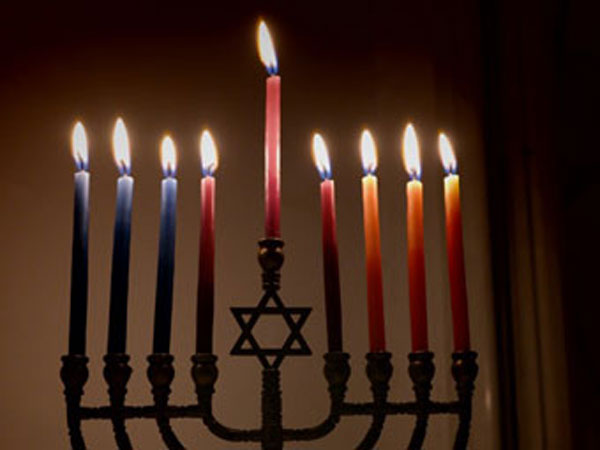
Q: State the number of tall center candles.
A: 1